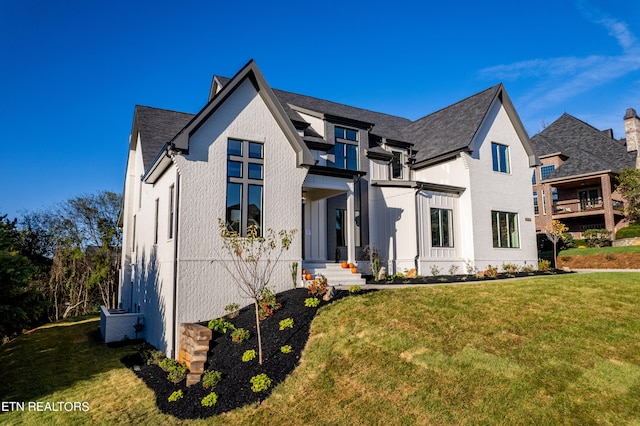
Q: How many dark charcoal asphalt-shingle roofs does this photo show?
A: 2